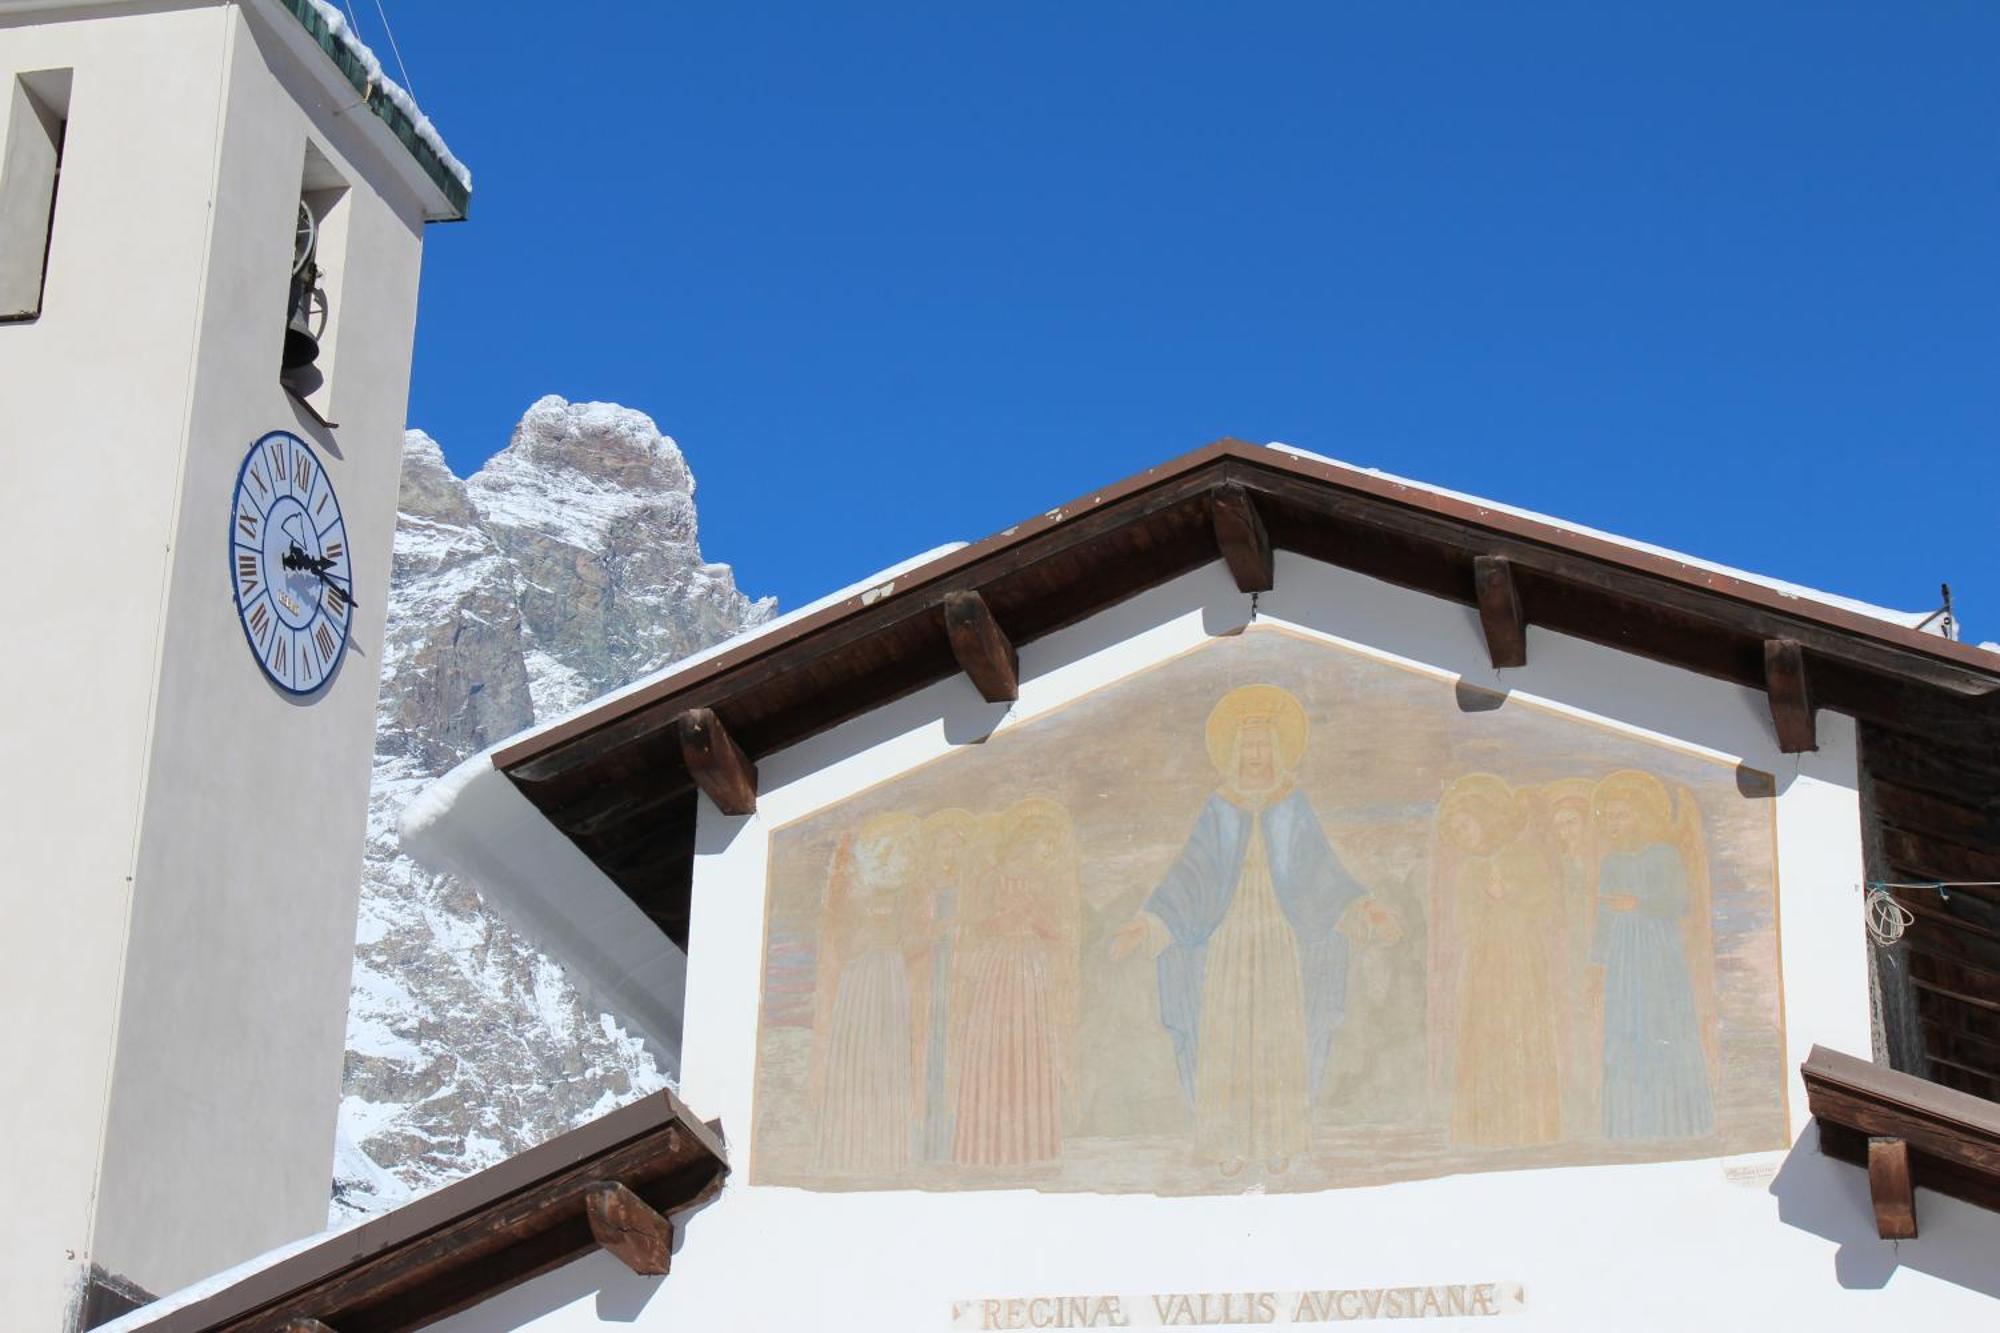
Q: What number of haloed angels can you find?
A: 6